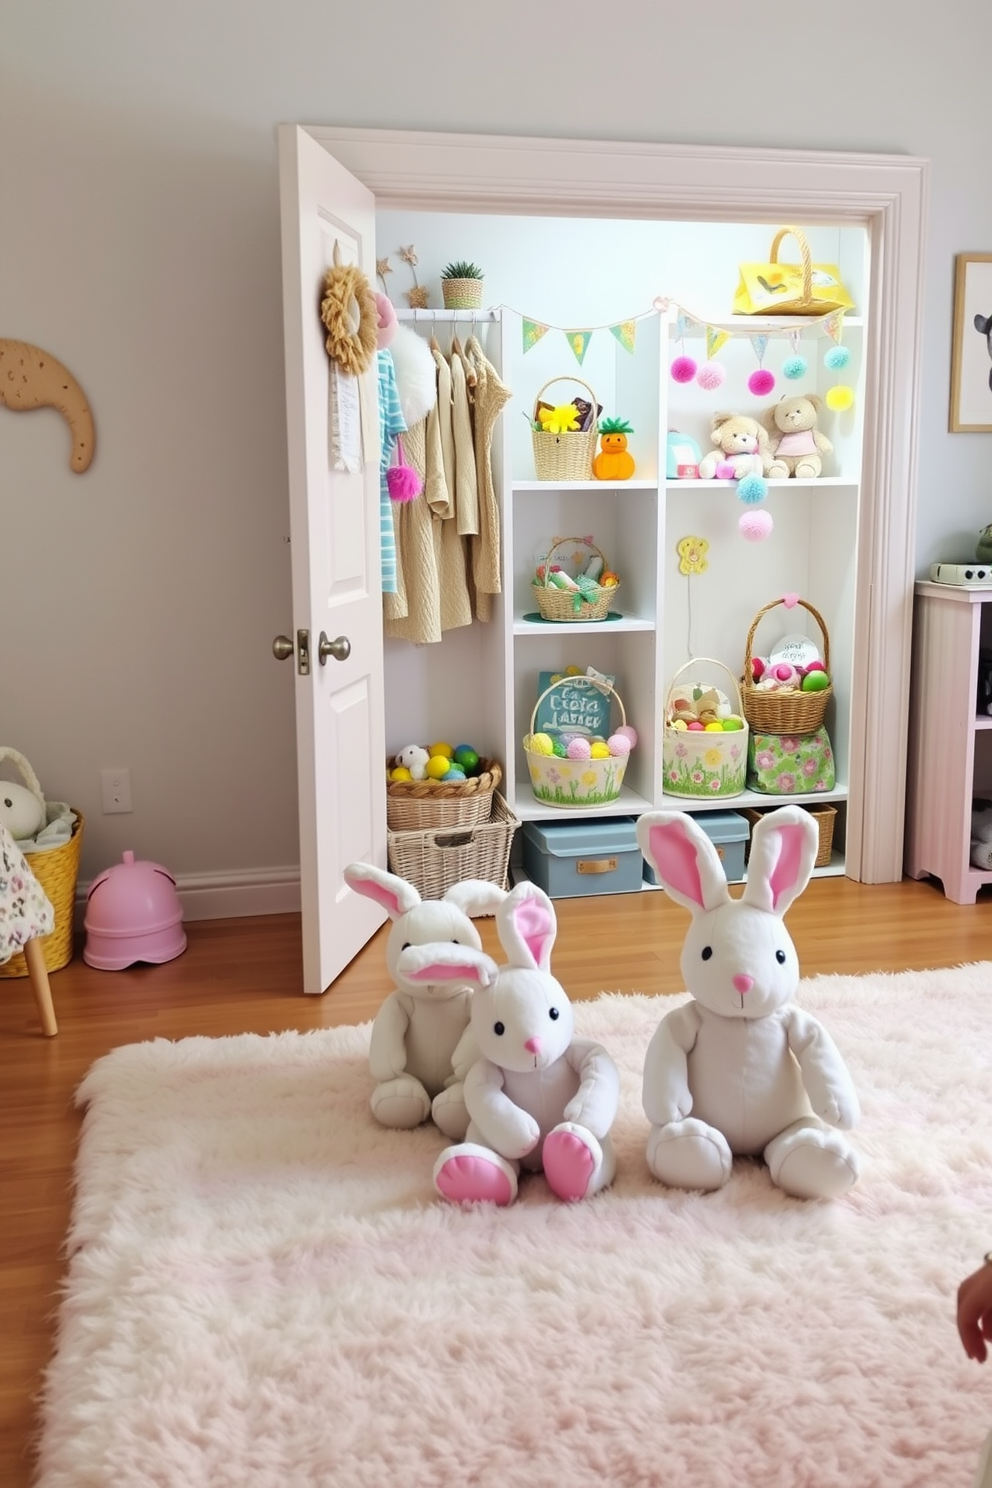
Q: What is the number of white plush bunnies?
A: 3